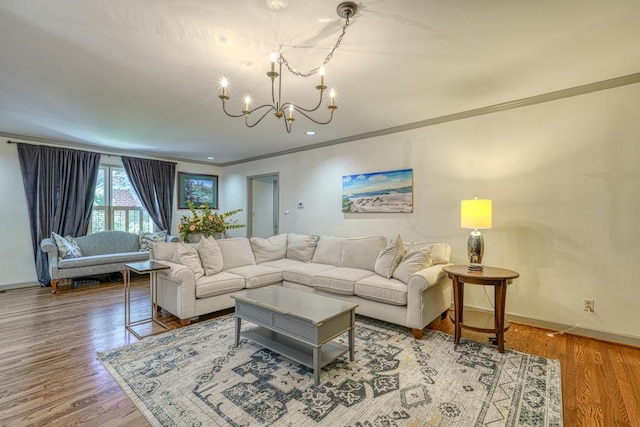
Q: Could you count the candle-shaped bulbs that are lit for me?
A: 6